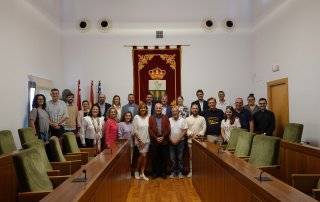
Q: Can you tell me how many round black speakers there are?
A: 4